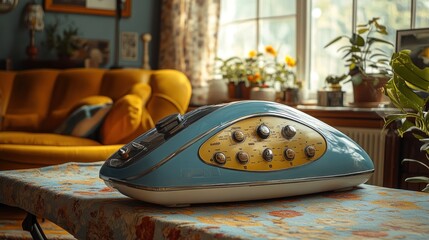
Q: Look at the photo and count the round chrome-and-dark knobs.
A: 8